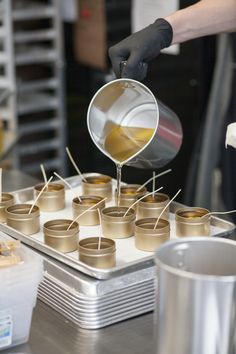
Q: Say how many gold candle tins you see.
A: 12